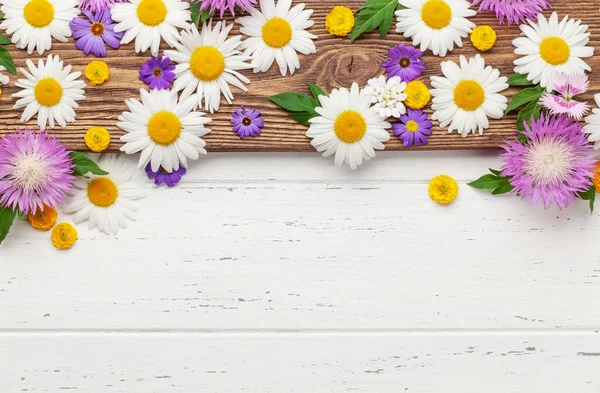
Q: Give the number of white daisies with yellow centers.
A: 11